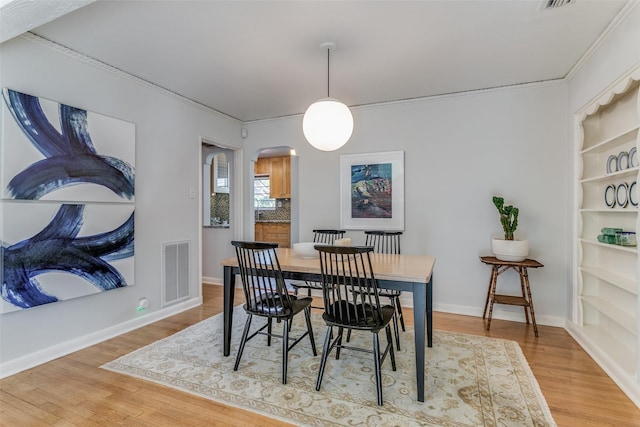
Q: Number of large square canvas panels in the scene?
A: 2